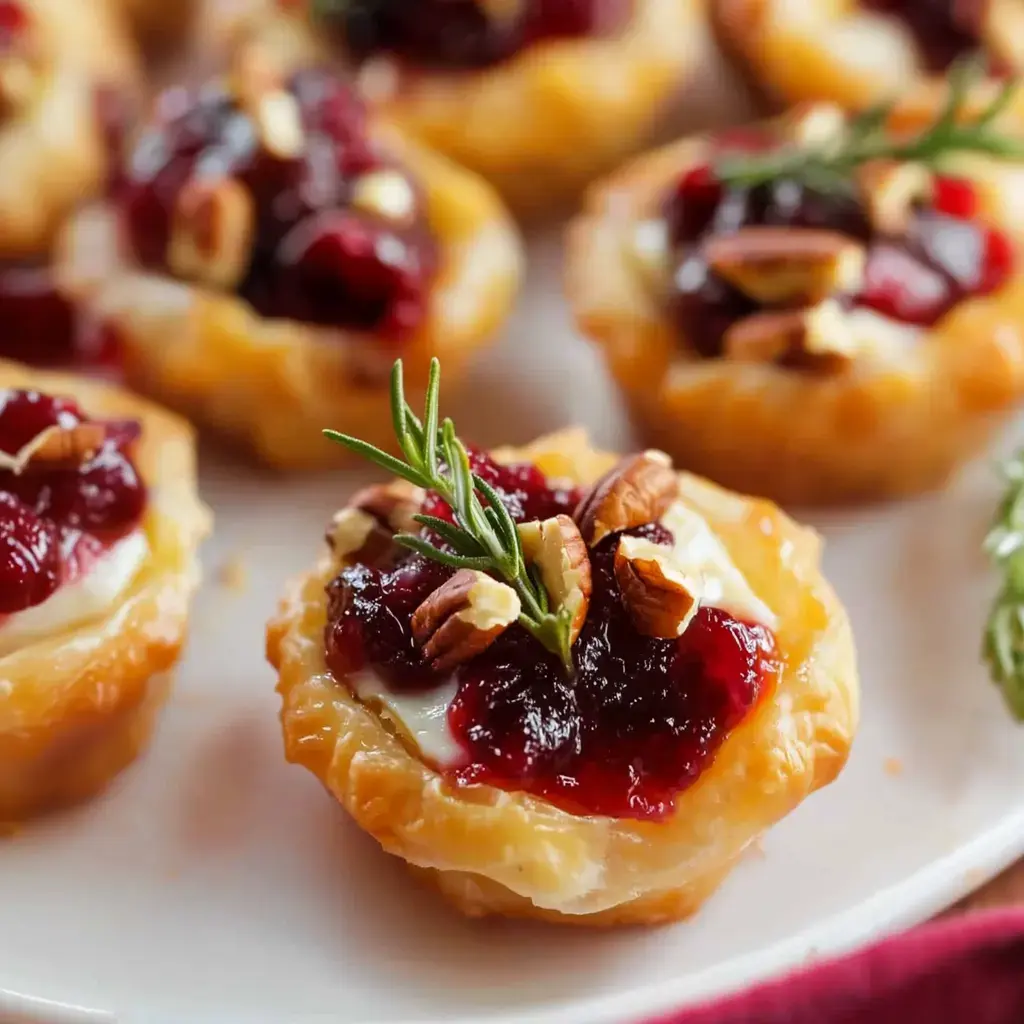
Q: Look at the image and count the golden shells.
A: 7